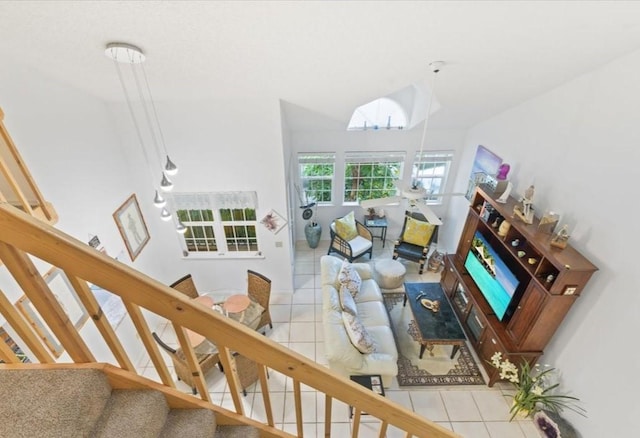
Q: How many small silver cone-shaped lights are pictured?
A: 5